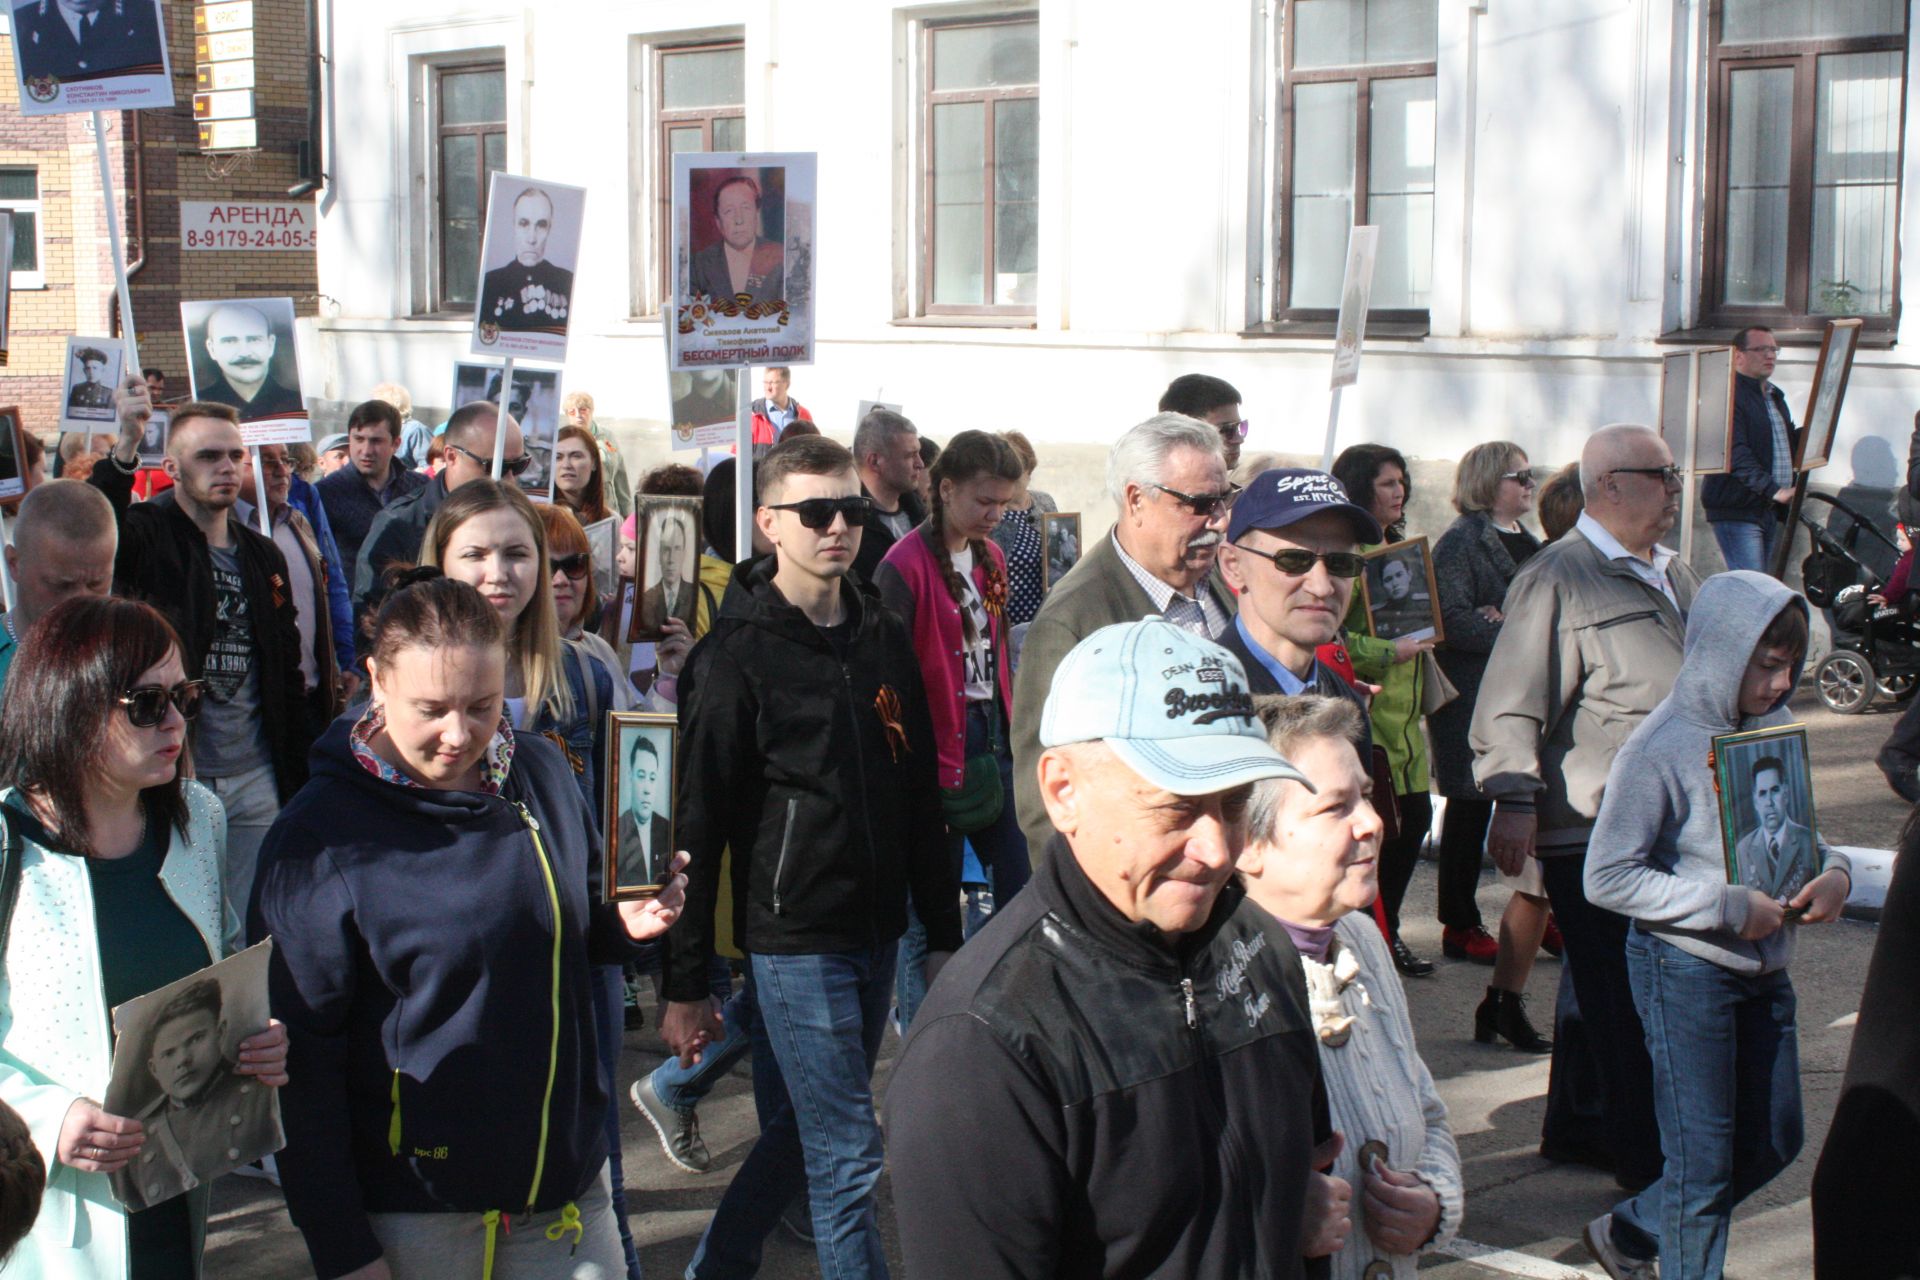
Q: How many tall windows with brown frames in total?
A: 5